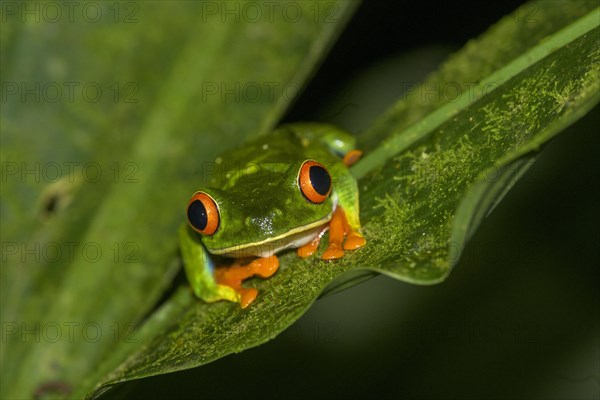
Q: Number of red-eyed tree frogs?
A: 1